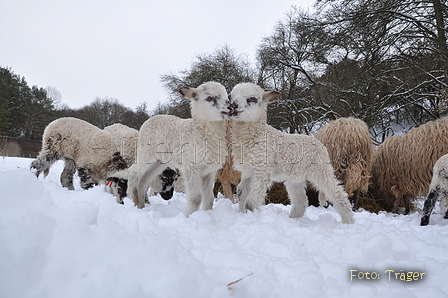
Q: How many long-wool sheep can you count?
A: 2